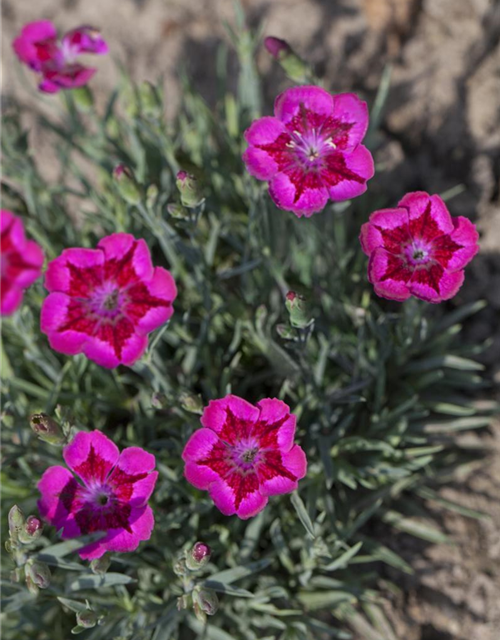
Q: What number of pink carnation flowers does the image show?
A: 7